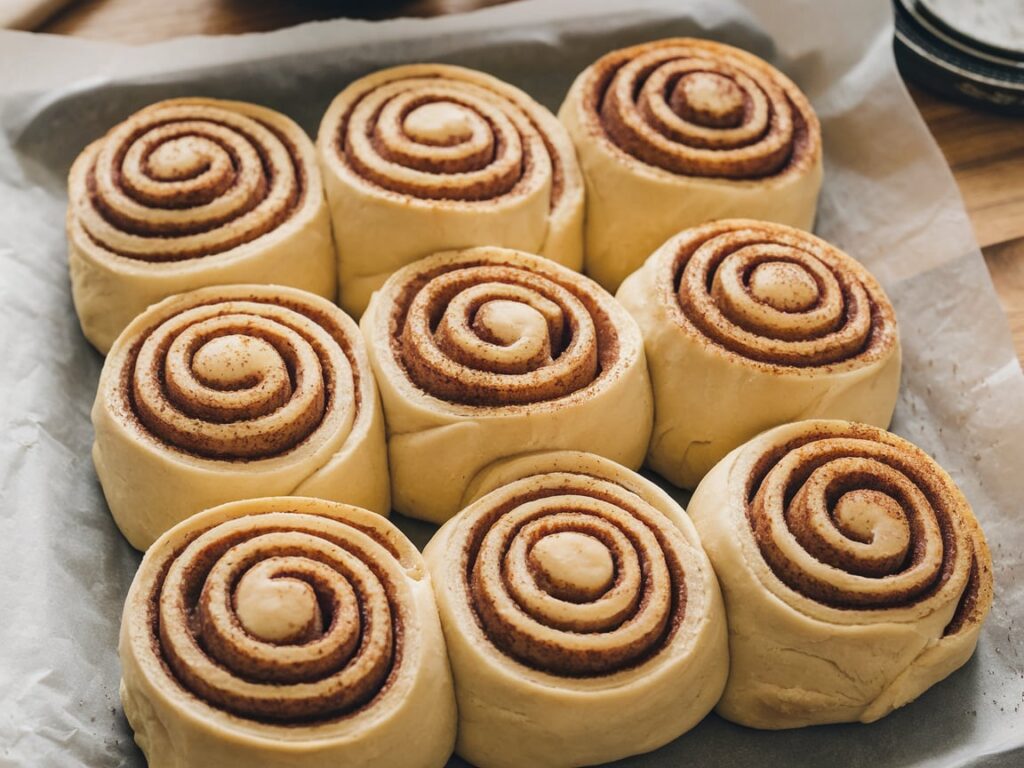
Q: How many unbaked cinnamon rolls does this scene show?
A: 9